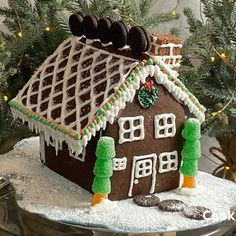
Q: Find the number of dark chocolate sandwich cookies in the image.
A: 8